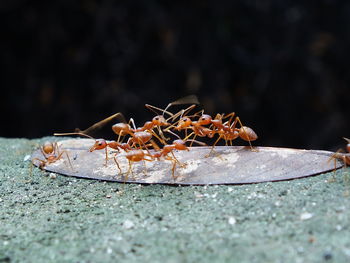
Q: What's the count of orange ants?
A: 7